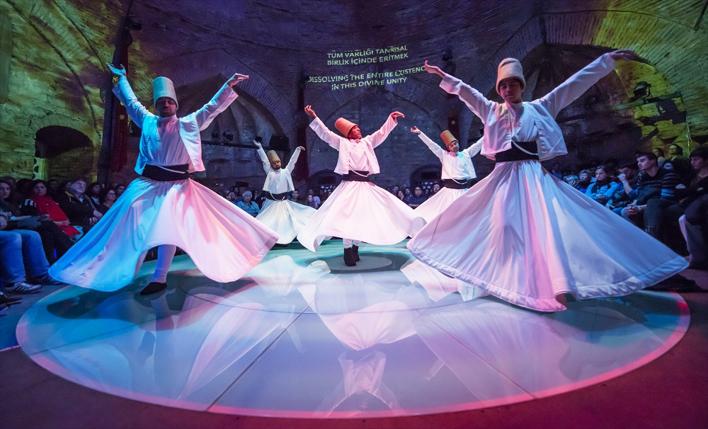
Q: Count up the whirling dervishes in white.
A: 5